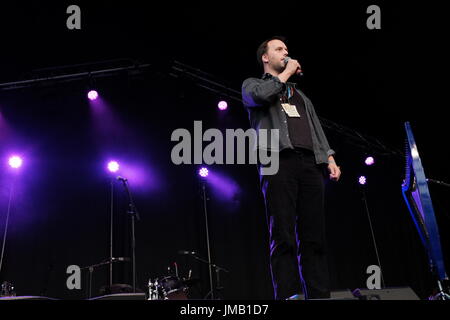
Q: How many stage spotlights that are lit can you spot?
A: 7